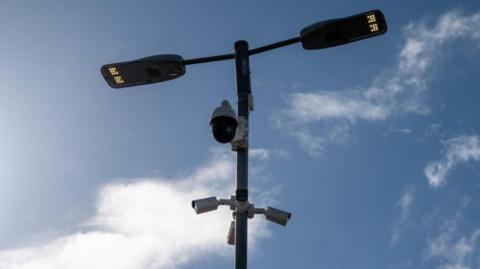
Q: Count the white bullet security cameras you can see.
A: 3